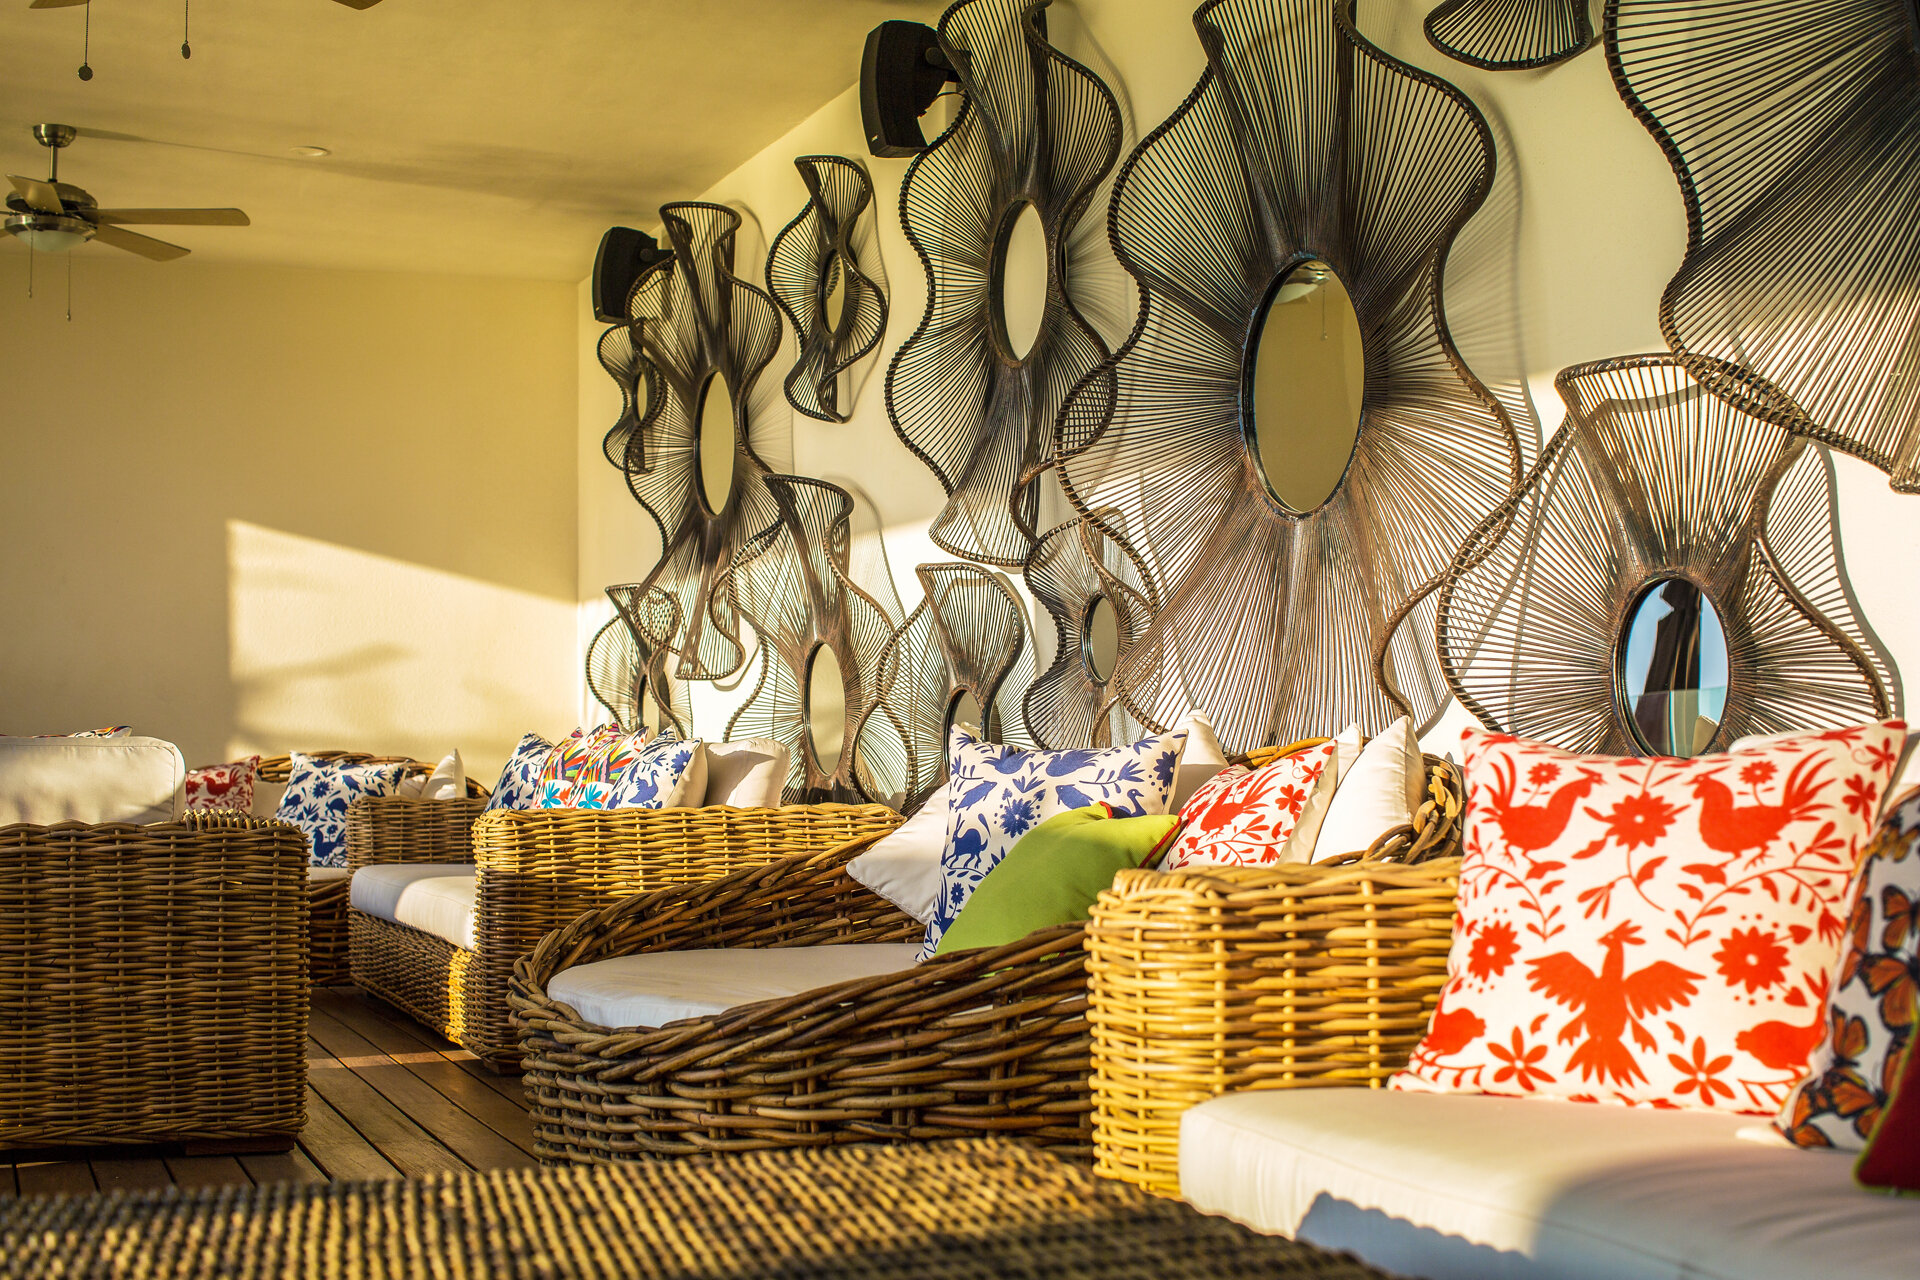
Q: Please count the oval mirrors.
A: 10